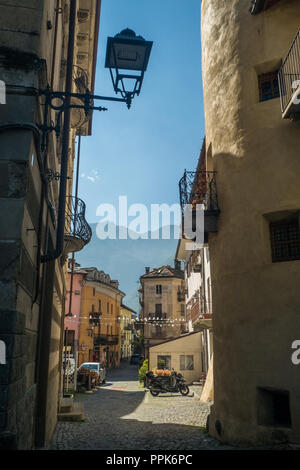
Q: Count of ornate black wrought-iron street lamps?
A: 1